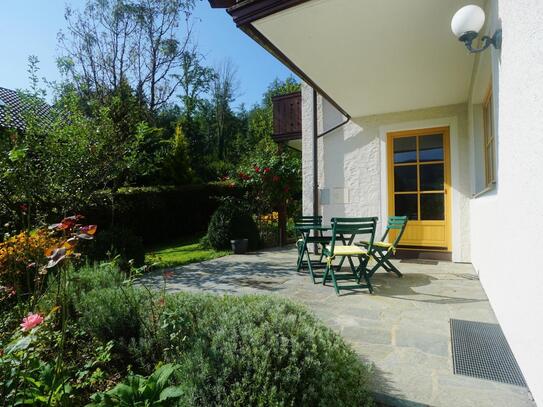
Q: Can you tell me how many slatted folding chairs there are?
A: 3